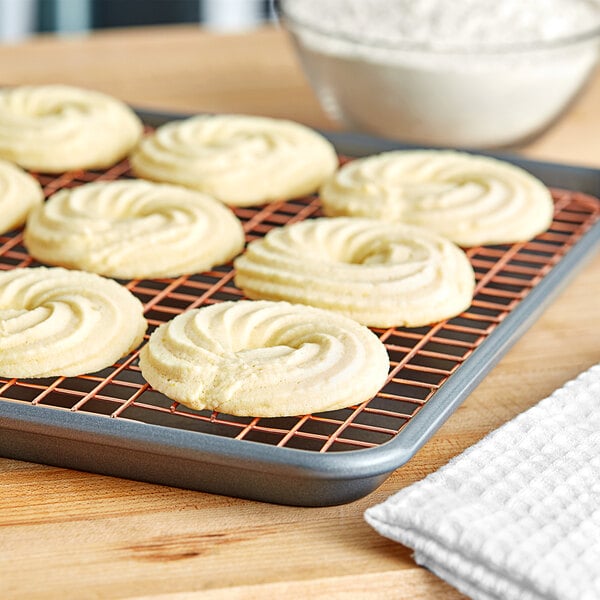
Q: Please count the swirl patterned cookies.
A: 8